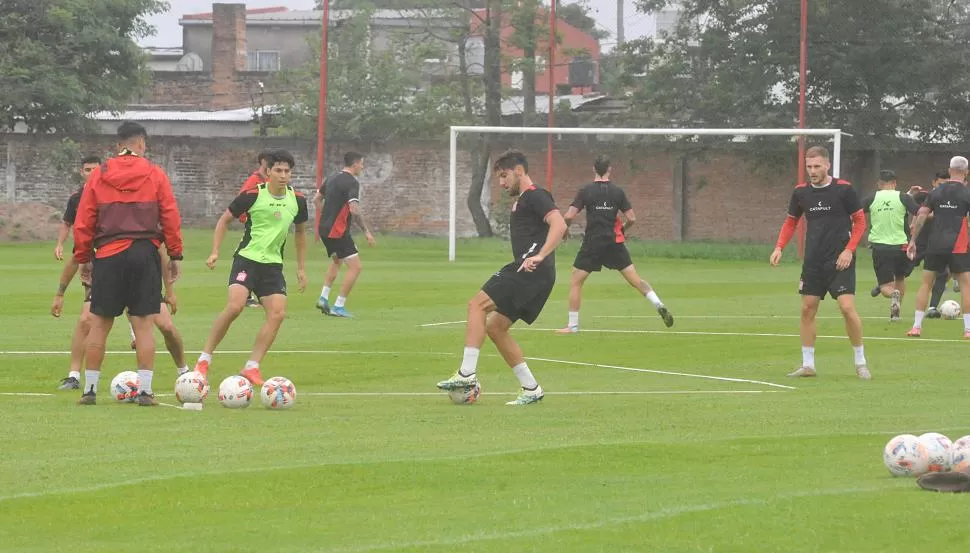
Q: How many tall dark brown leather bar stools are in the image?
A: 0